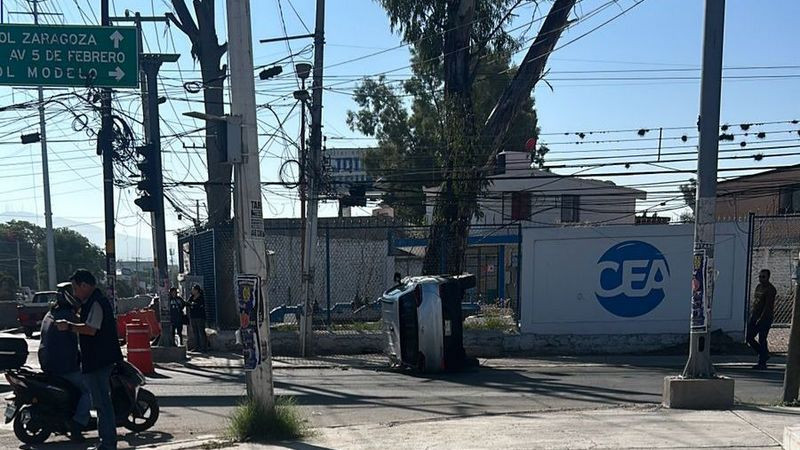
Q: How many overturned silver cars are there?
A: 1